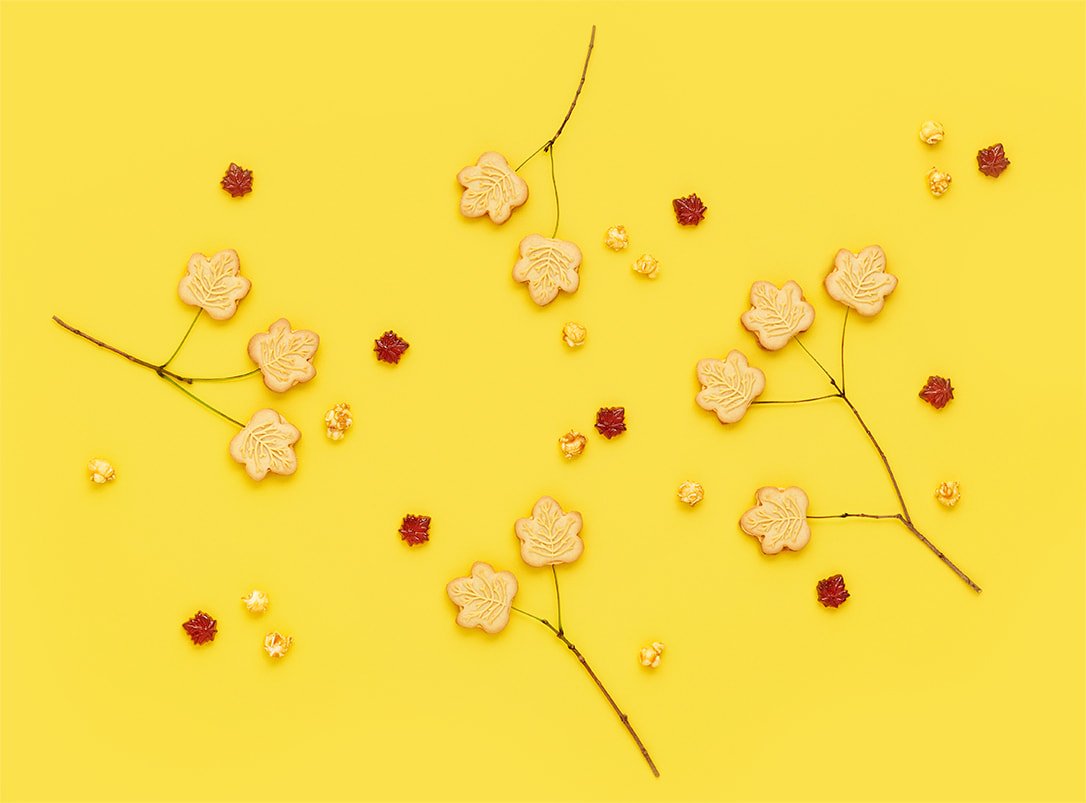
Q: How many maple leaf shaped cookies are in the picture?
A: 11